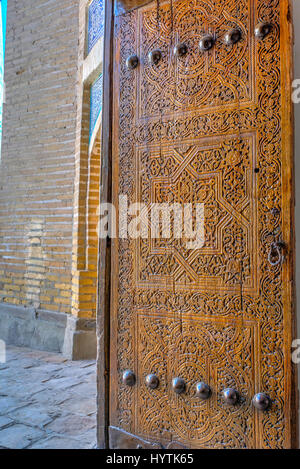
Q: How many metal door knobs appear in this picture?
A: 12